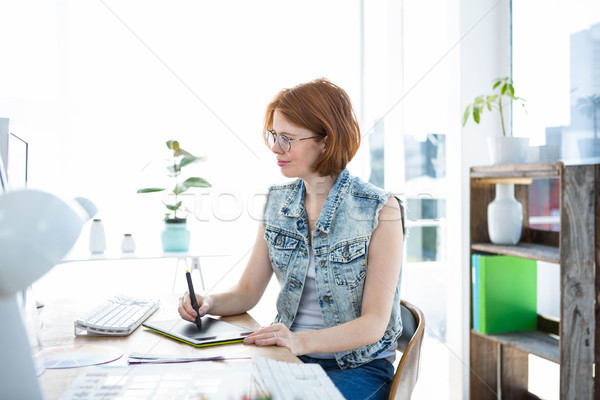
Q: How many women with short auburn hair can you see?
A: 1